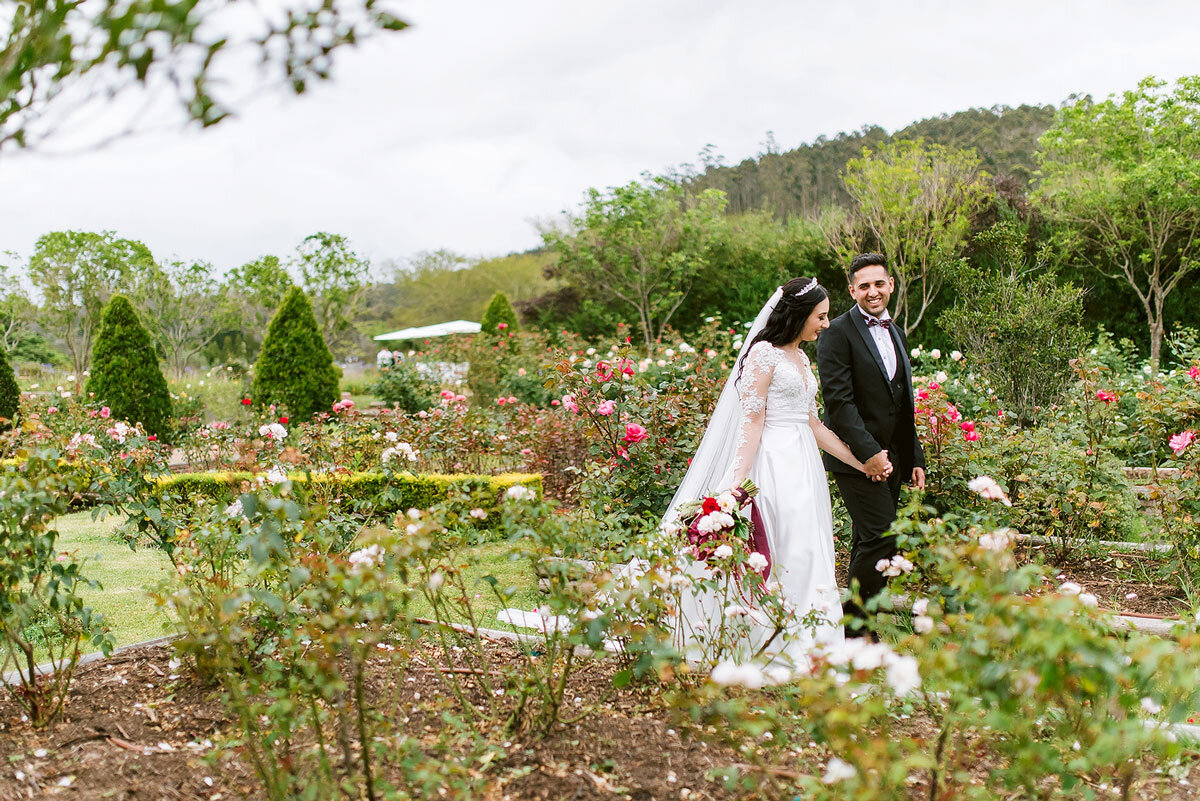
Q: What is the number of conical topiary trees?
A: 4